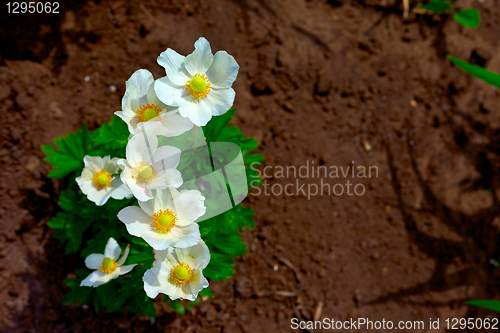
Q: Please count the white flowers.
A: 7